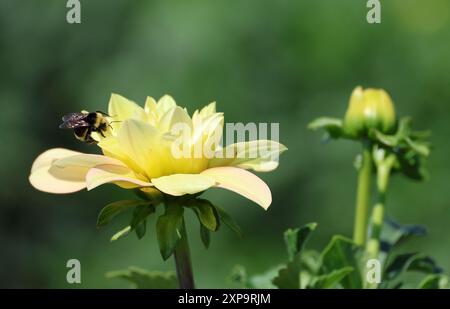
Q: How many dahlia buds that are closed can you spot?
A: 1